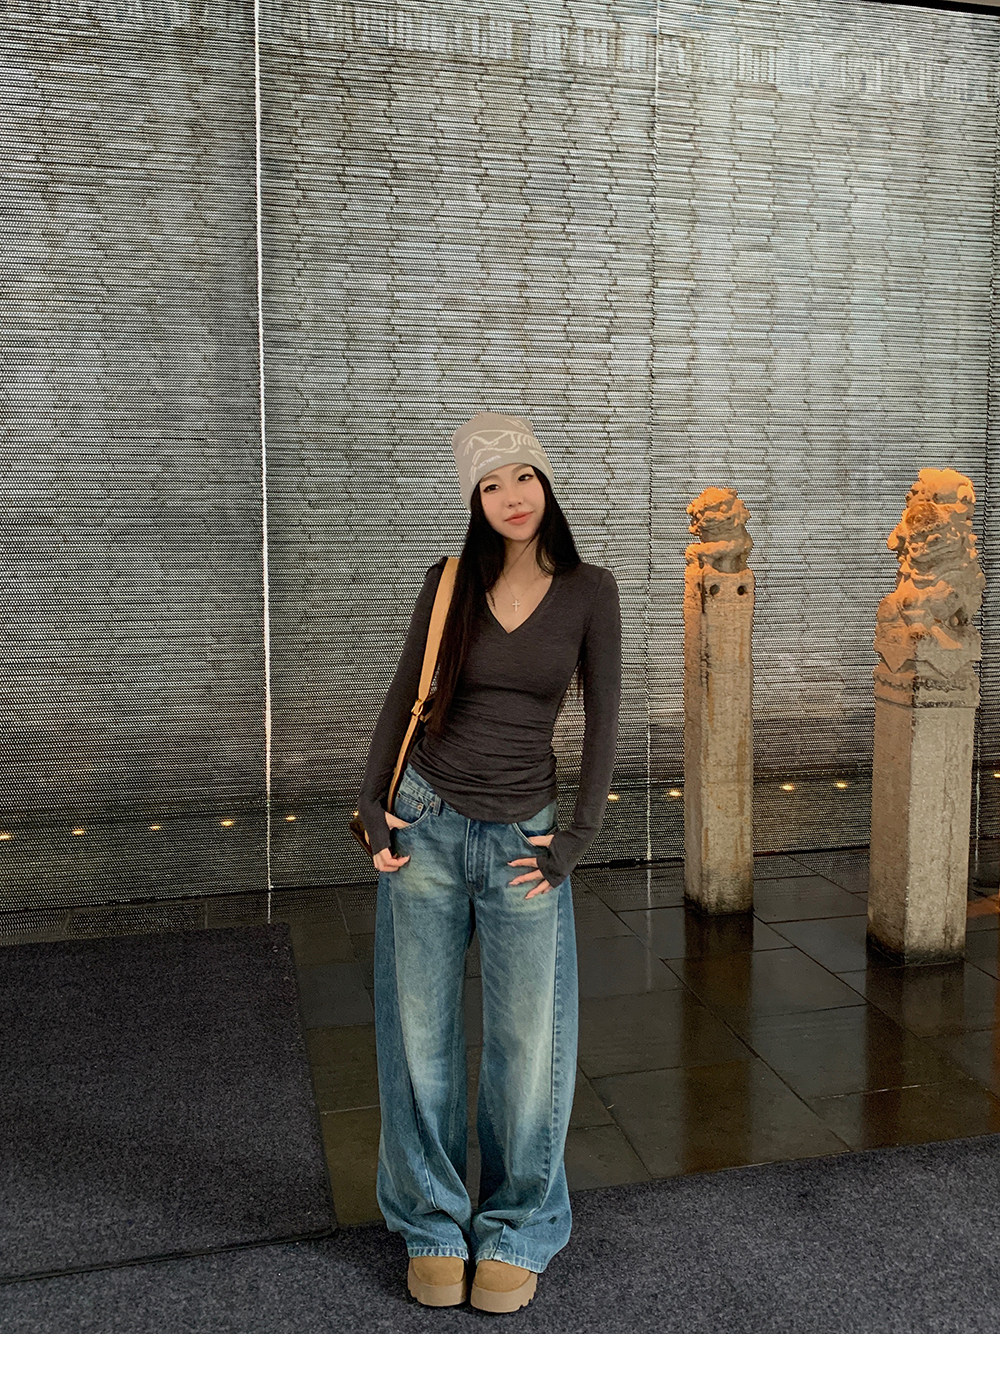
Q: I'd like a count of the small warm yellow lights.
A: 11